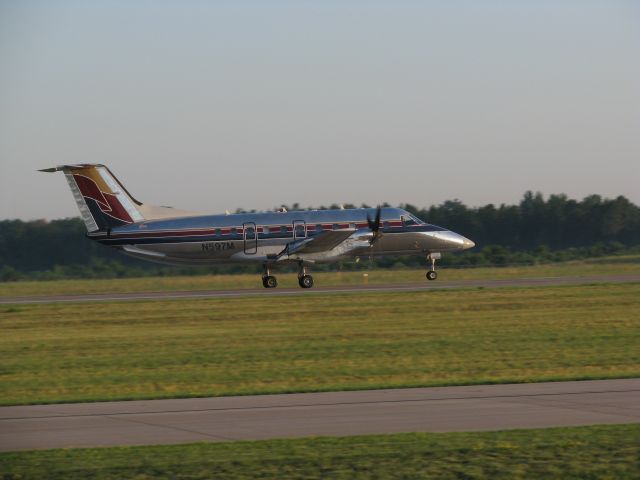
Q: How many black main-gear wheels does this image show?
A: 2